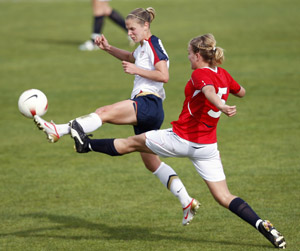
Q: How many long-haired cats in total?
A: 0